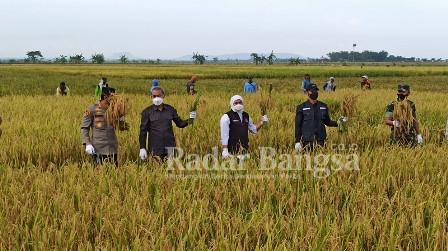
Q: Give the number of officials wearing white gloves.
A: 5